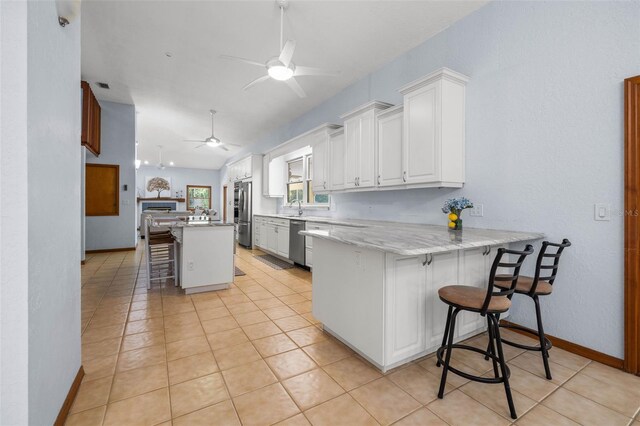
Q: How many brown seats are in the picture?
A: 2